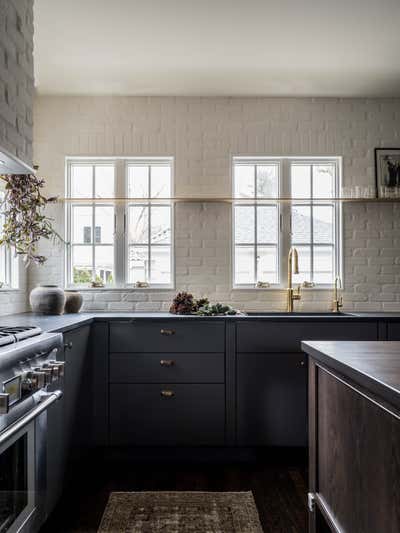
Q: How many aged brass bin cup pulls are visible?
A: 3